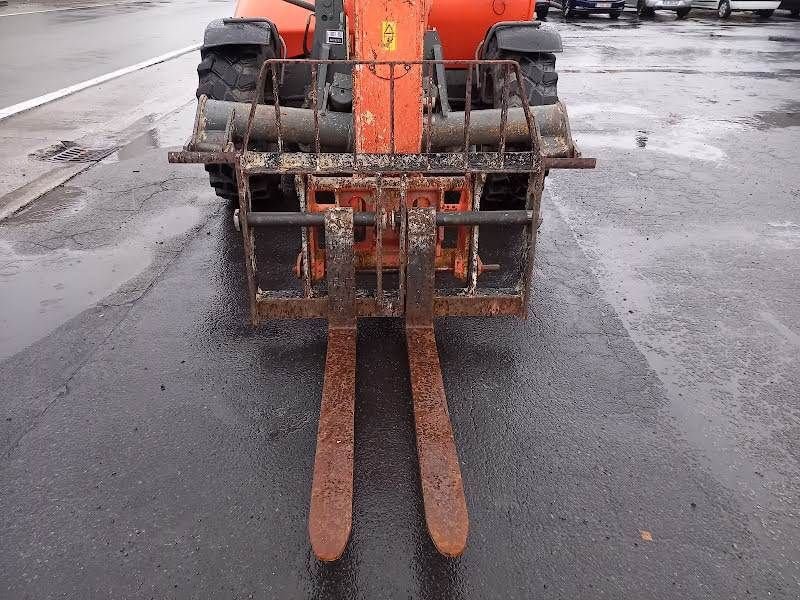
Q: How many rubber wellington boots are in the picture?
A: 0